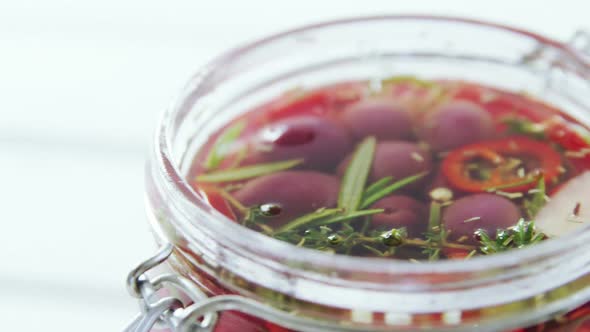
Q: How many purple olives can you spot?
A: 7